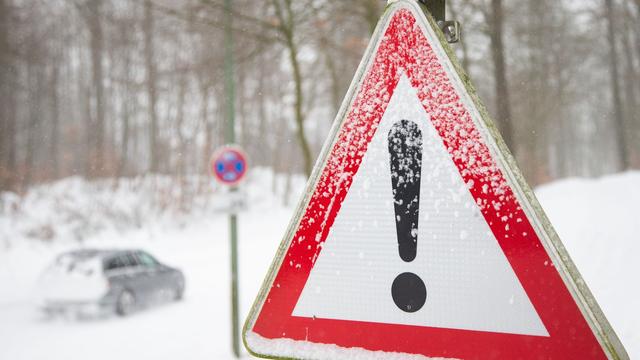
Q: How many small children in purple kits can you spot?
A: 0